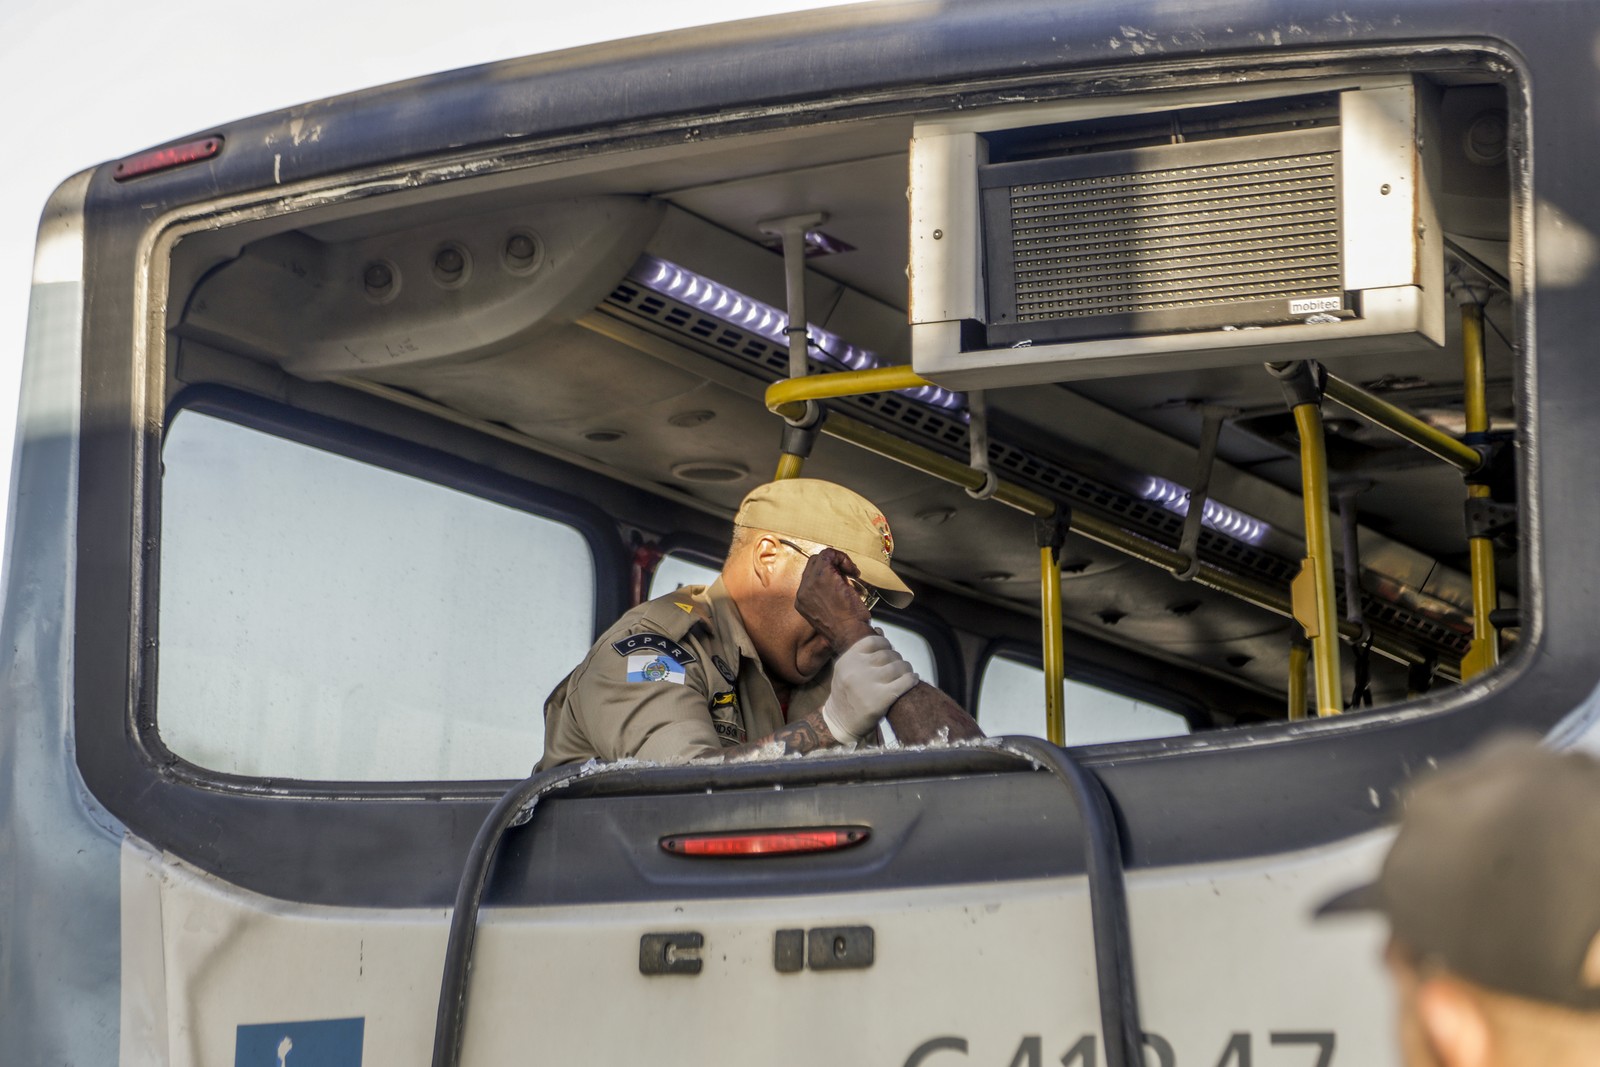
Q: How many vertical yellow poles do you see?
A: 5